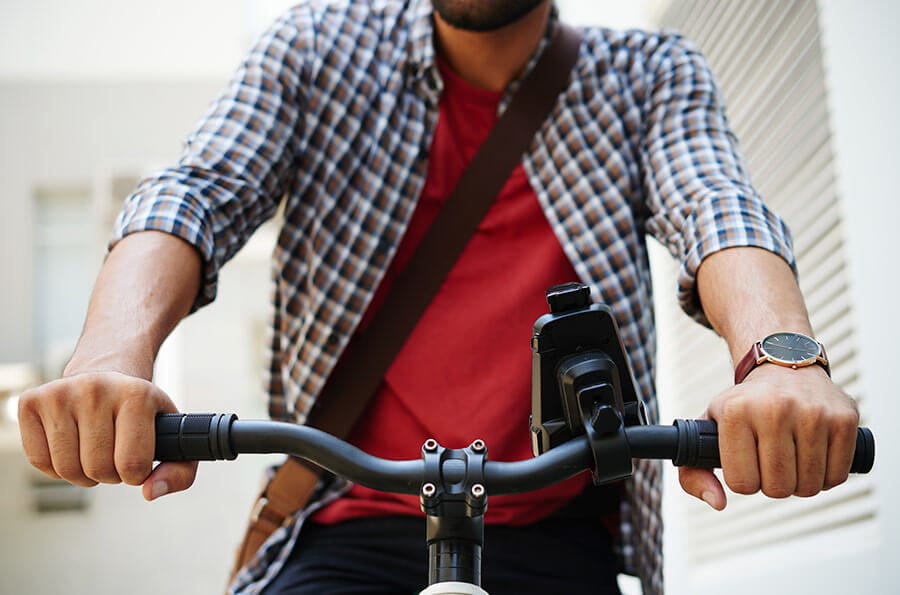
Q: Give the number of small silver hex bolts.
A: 4